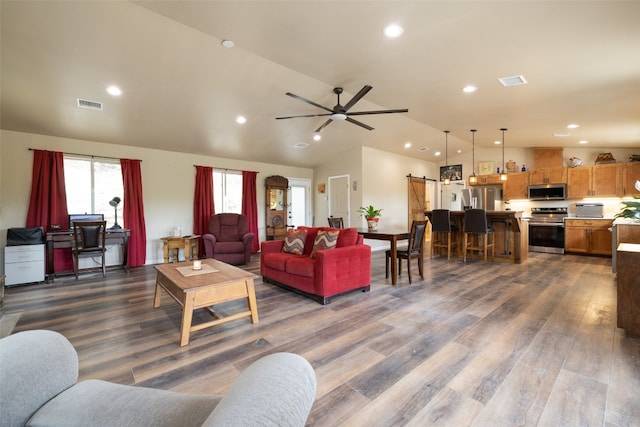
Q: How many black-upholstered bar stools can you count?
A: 2